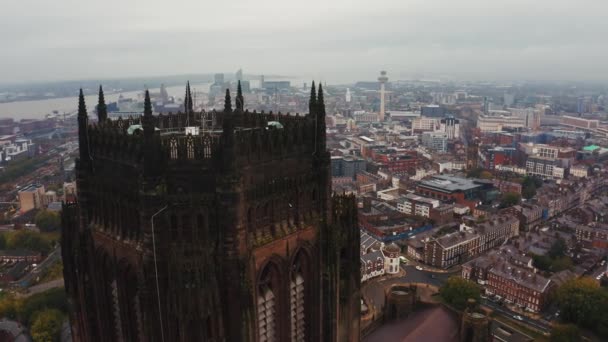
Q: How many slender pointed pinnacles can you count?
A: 8